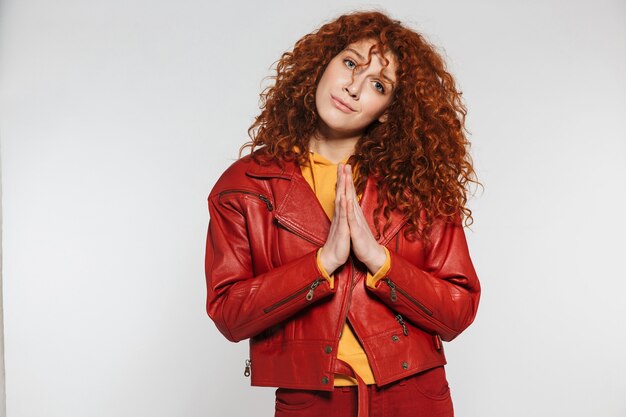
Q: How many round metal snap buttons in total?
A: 4